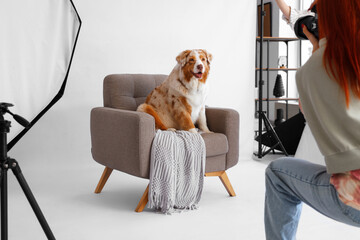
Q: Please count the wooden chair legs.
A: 3